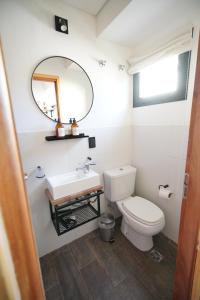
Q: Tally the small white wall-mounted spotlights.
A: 2